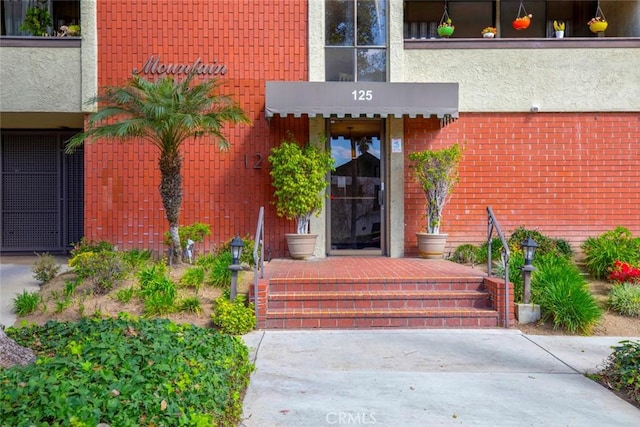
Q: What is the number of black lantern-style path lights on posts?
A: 2